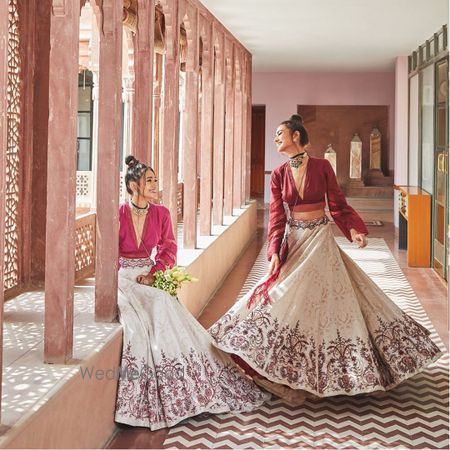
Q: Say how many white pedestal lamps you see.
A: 3